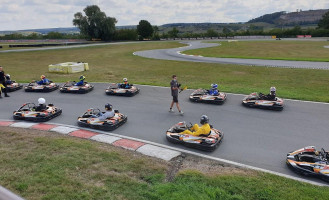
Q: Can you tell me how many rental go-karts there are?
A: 10